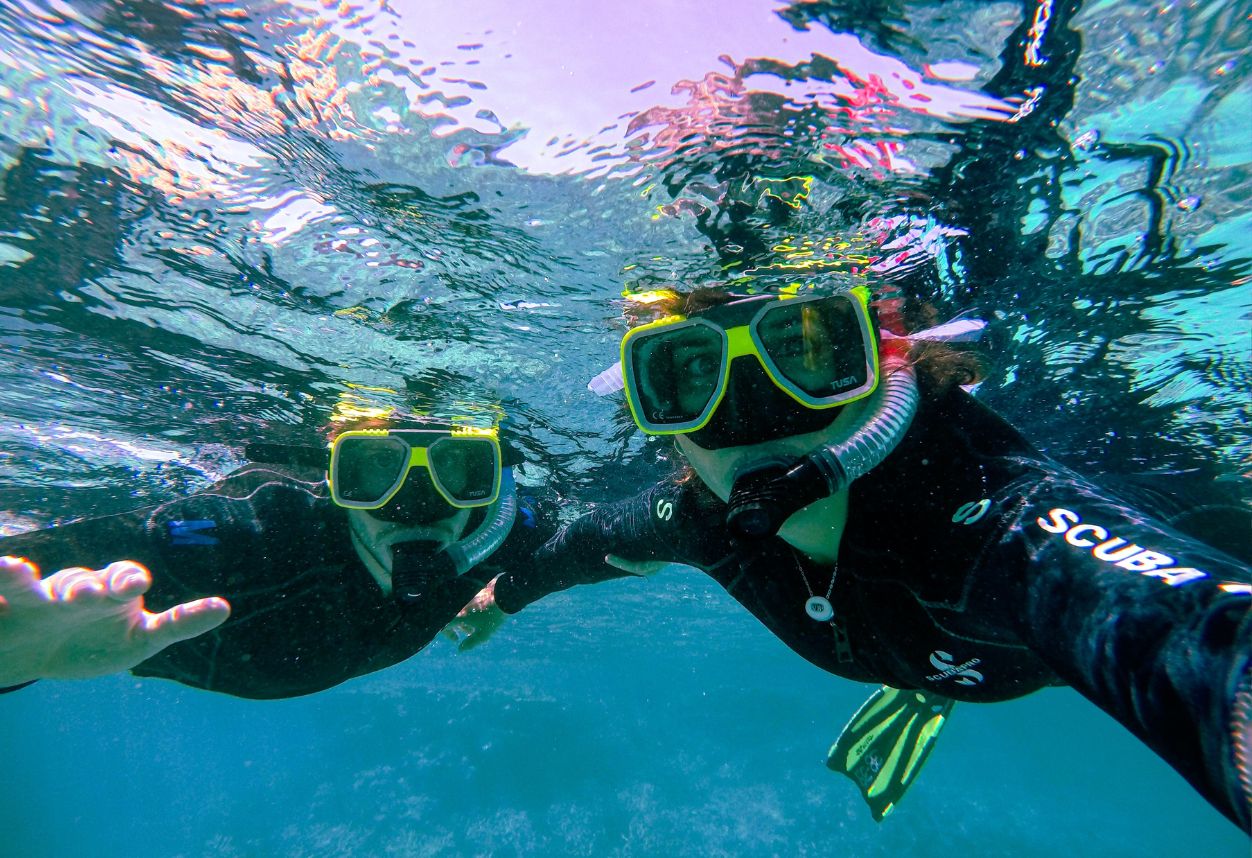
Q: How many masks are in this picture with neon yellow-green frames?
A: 2